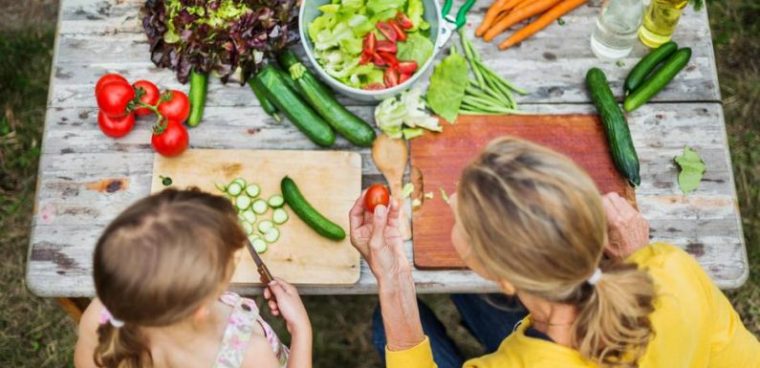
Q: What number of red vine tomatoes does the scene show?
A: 6